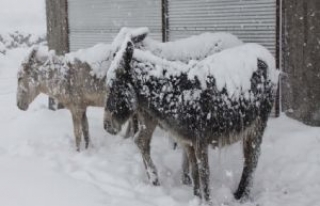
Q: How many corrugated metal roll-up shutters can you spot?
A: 2